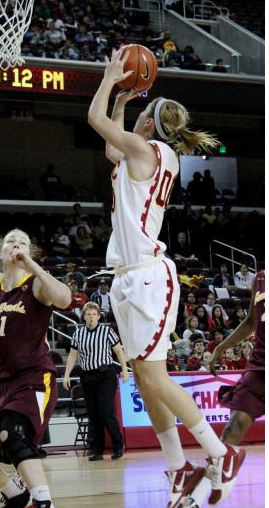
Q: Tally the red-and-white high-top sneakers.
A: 2